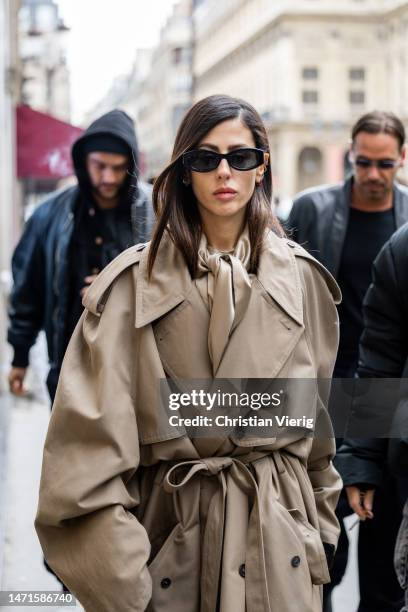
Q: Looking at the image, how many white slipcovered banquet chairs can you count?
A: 0